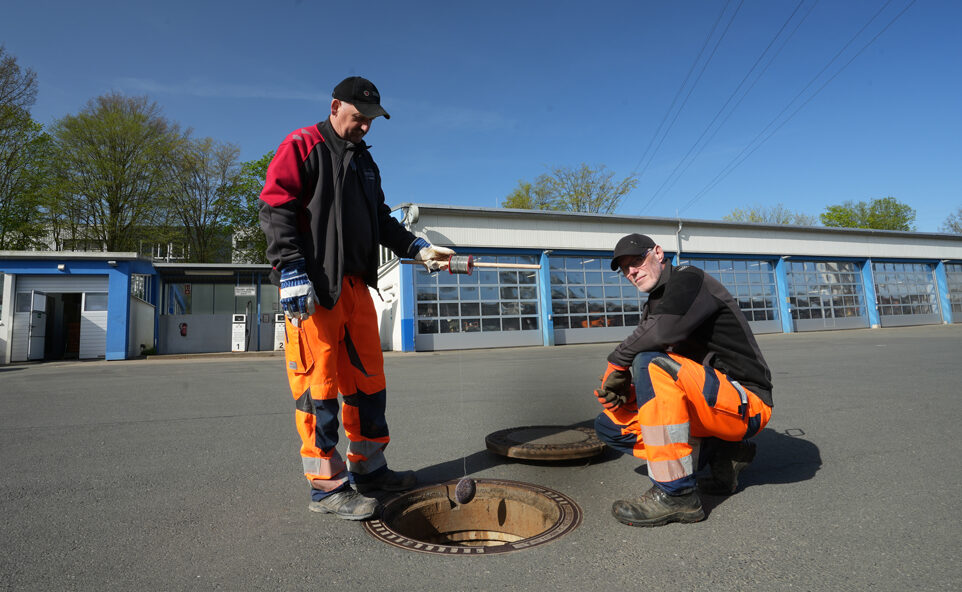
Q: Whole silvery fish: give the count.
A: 0